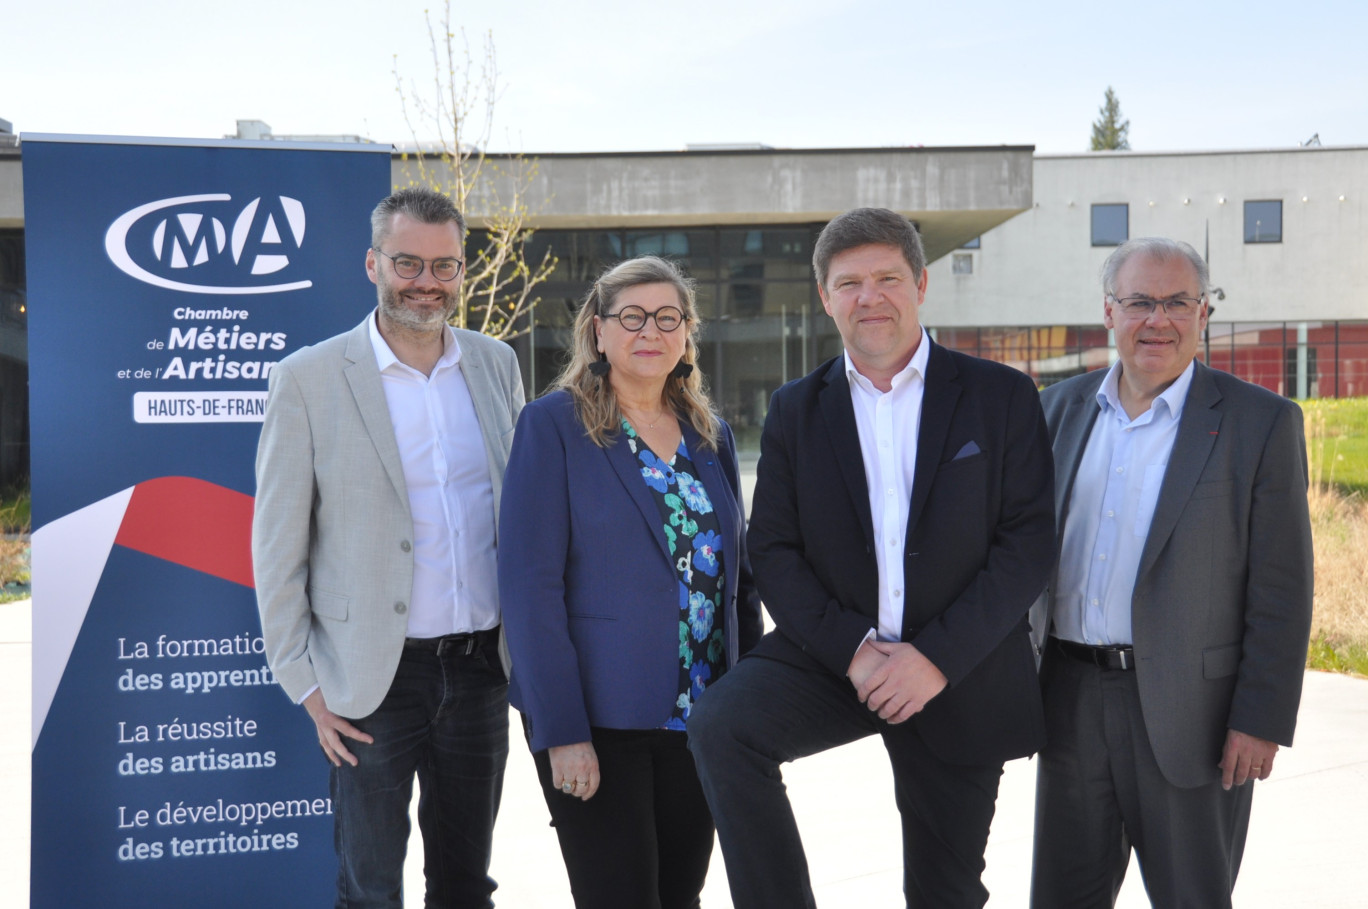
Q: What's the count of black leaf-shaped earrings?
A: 2